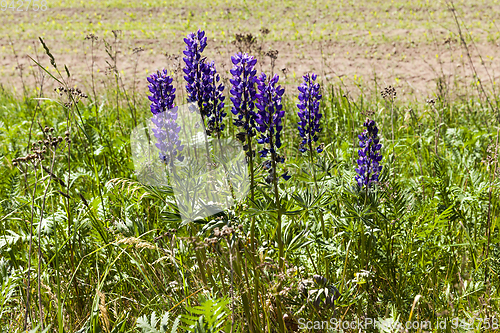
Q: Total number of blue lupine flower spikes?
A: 7